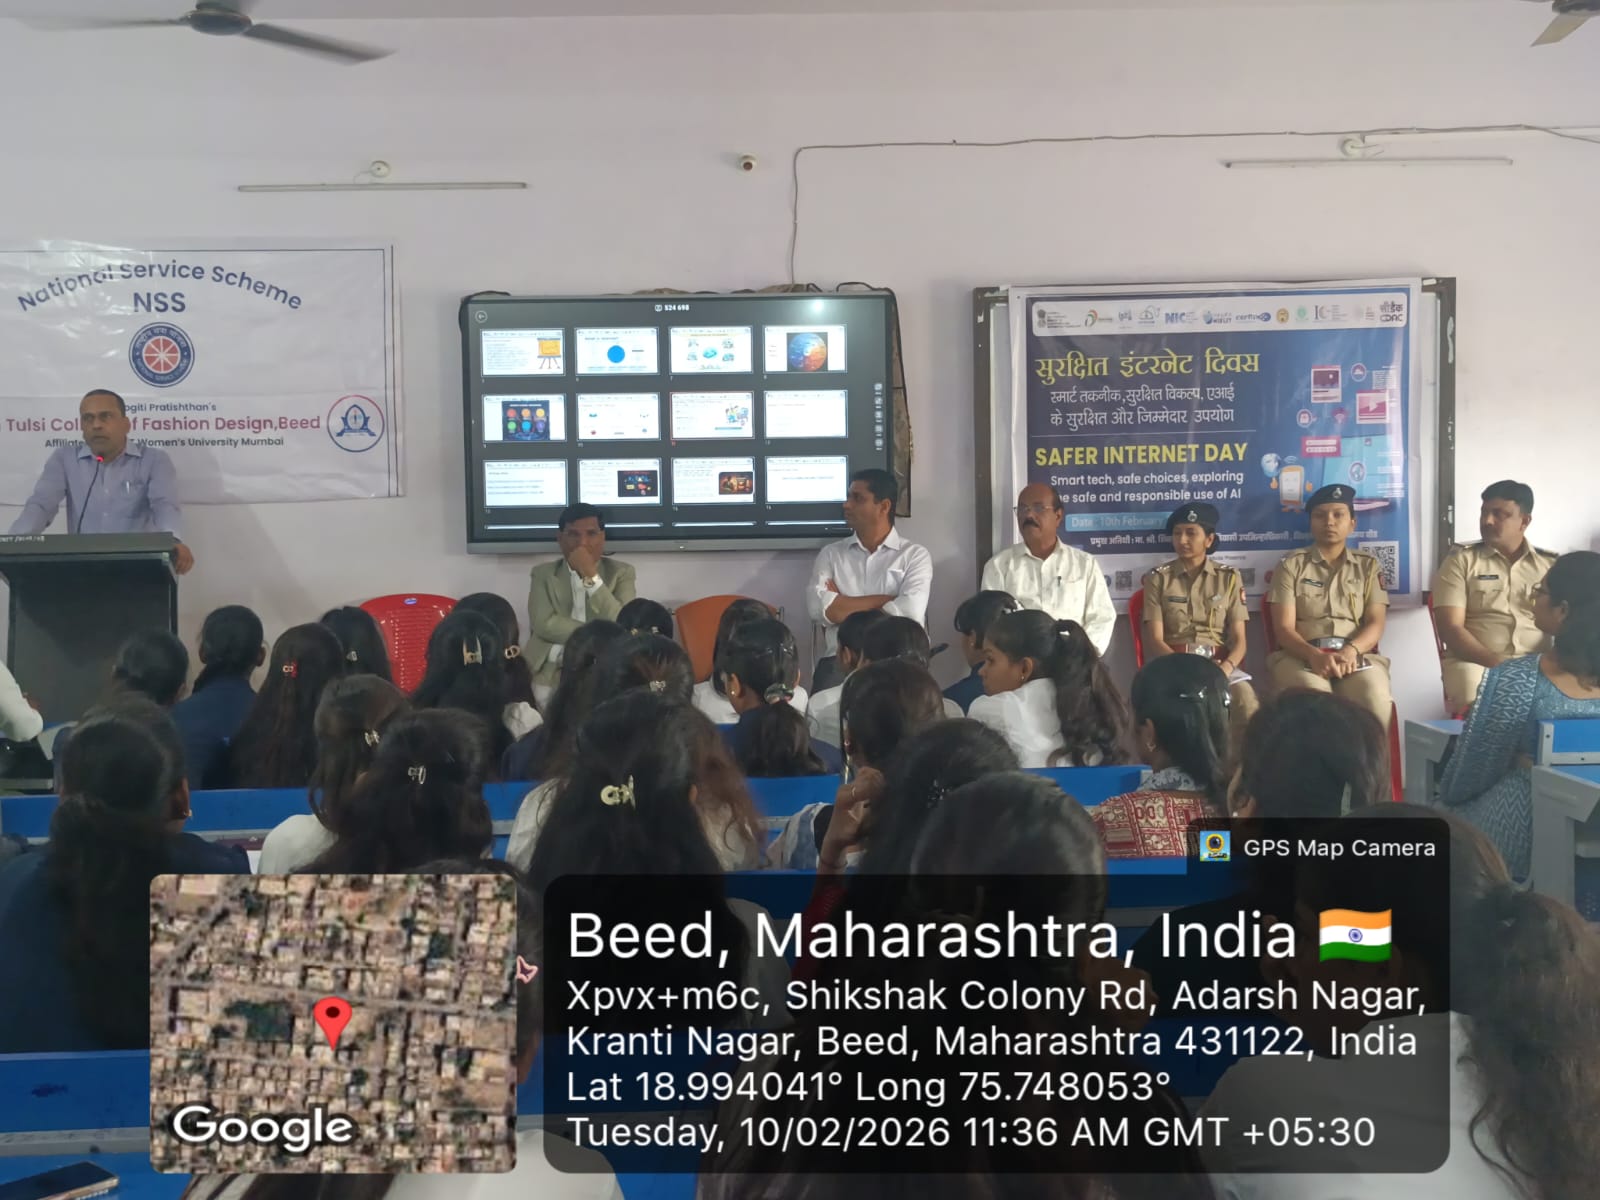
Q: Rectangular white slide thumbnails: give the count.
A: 12